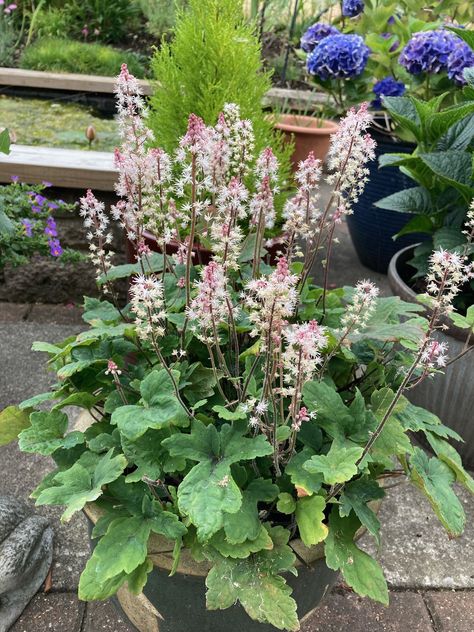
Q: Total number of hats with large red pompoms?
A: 0